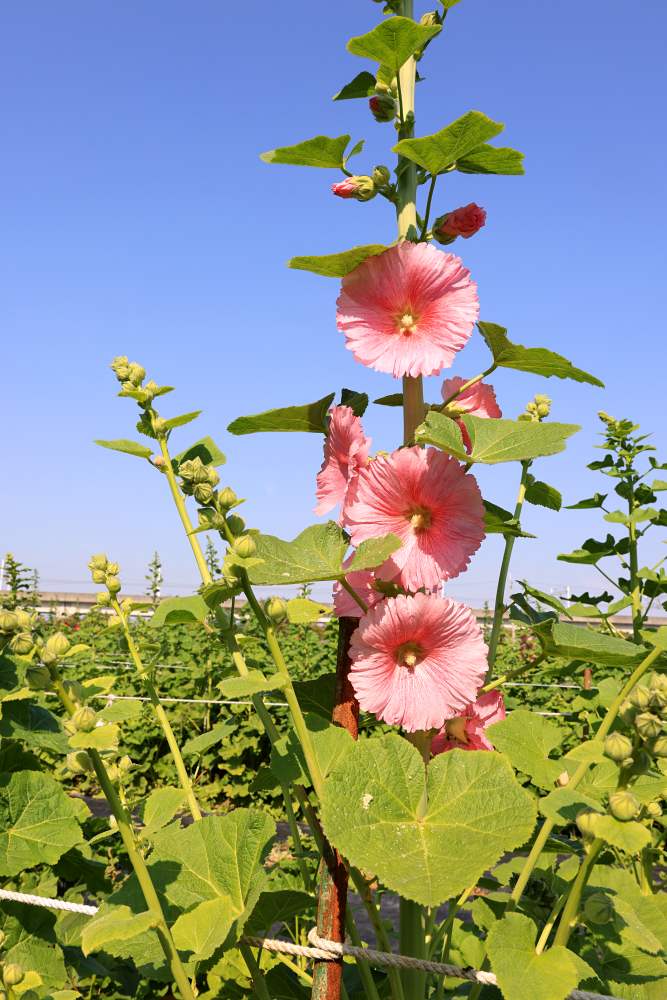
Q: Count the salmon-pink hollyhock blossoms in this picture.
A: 7